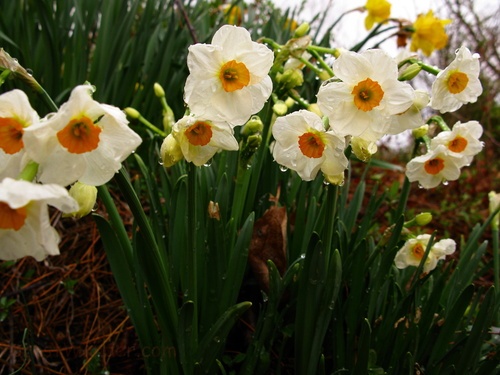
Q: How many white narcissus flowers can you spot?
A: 11